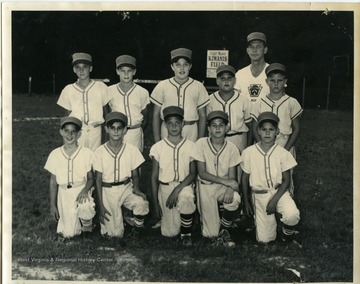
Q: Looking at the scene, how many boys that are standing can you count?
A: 5